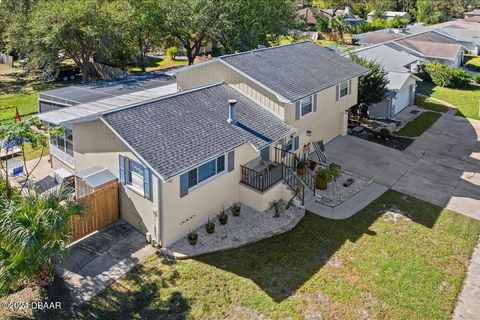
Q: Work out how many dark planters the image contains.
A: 4